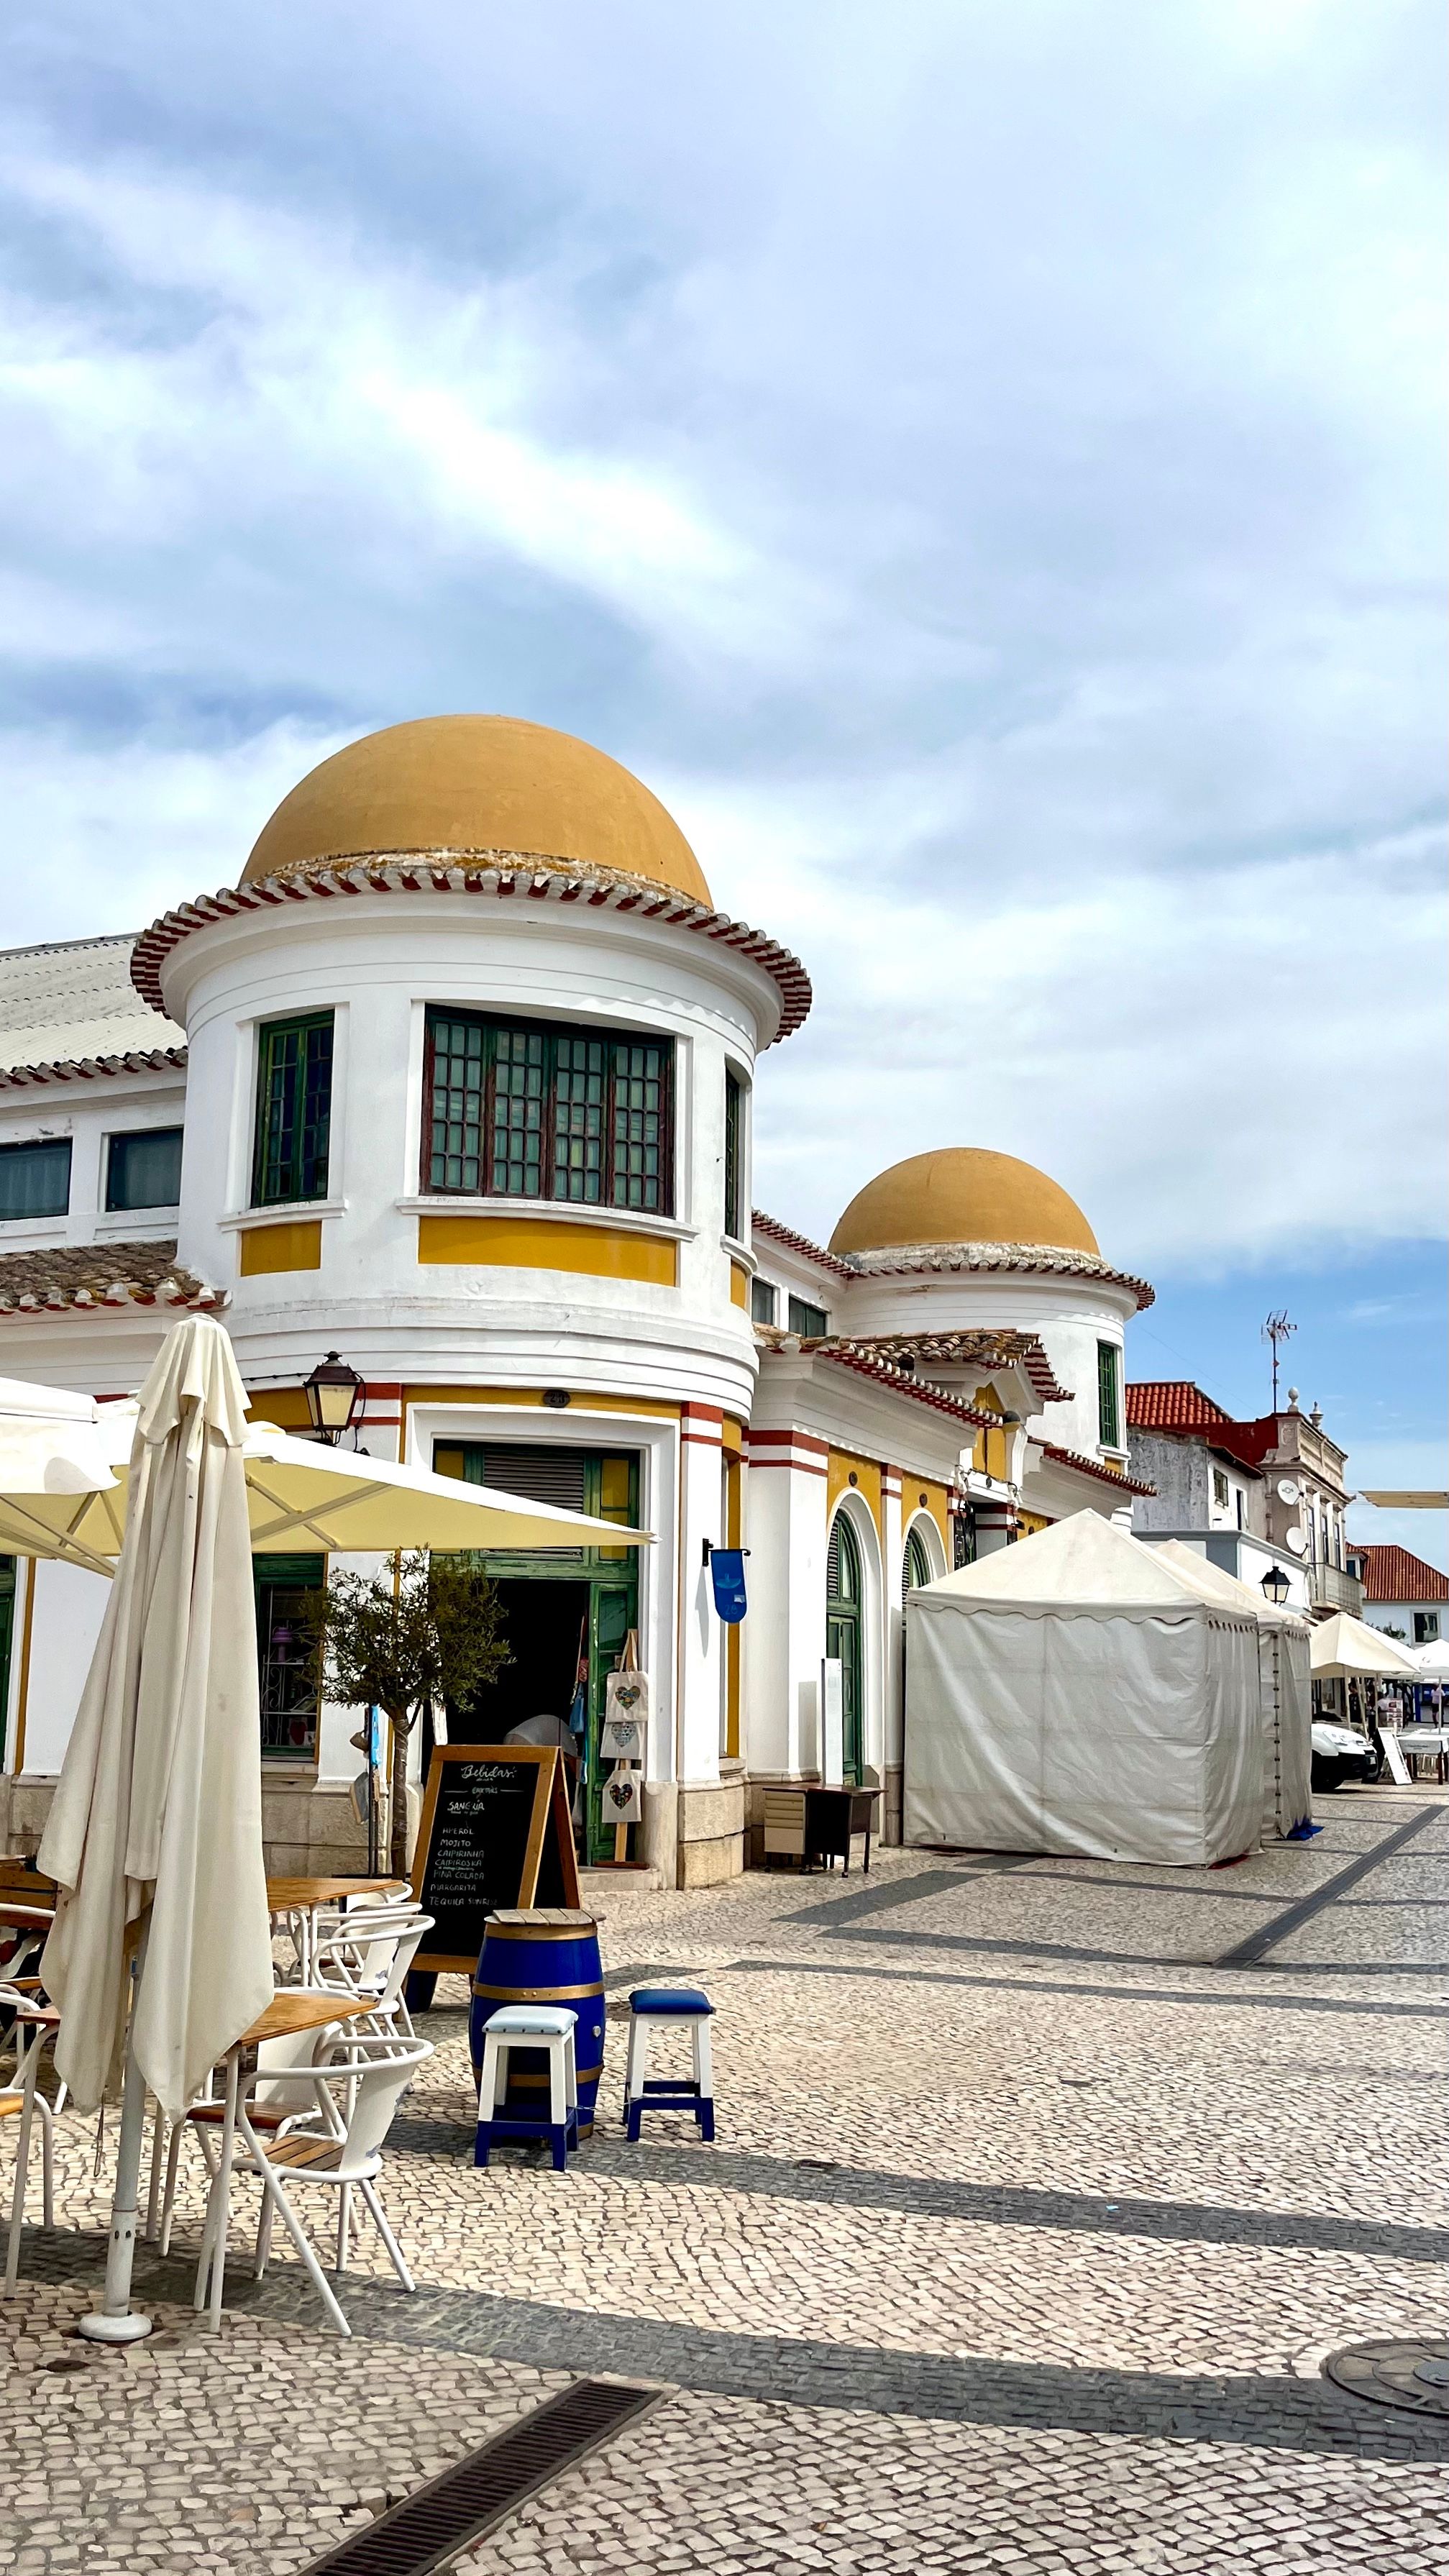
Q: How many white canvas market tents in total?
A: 2